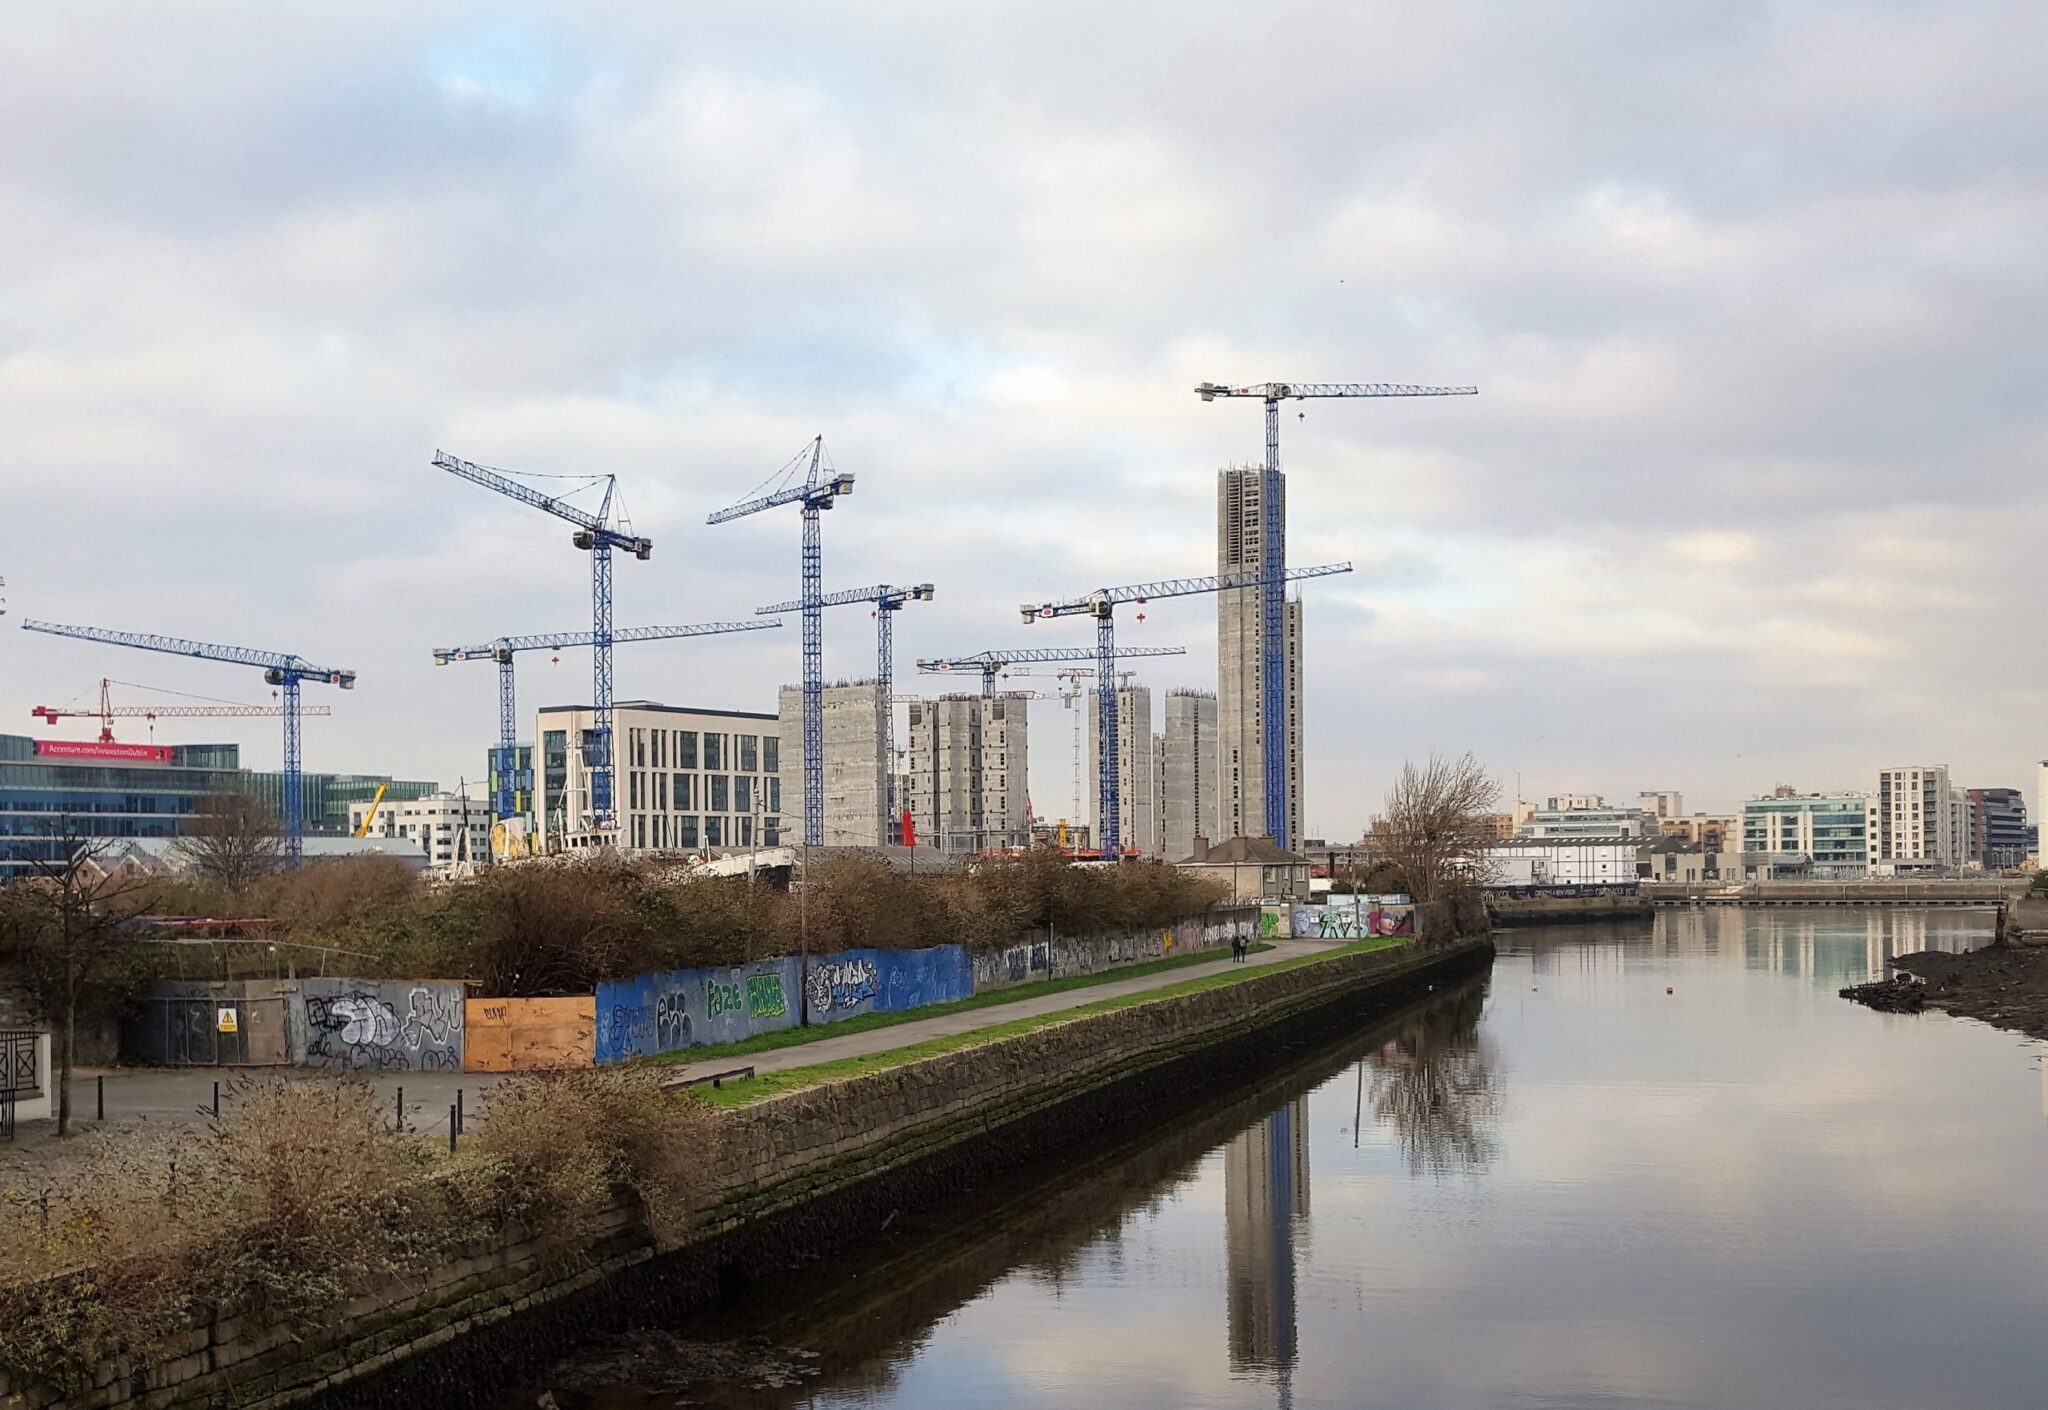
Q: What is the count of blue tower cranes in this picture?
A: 8